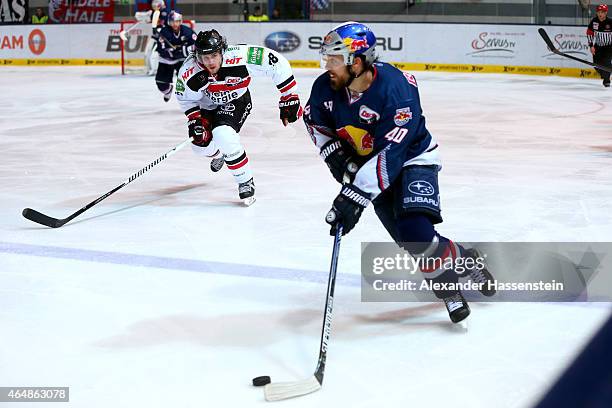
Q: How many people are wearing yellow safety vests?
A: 2